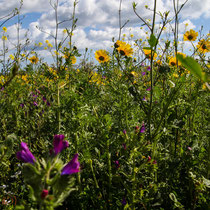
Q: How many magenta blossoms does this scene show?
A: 3